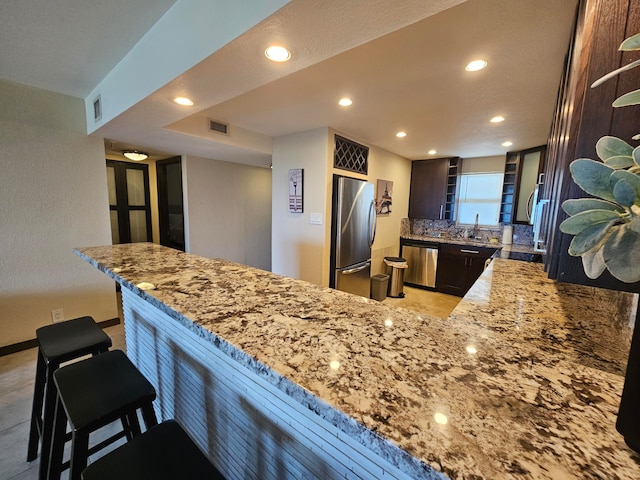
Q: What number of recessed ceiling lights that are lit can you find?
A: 8